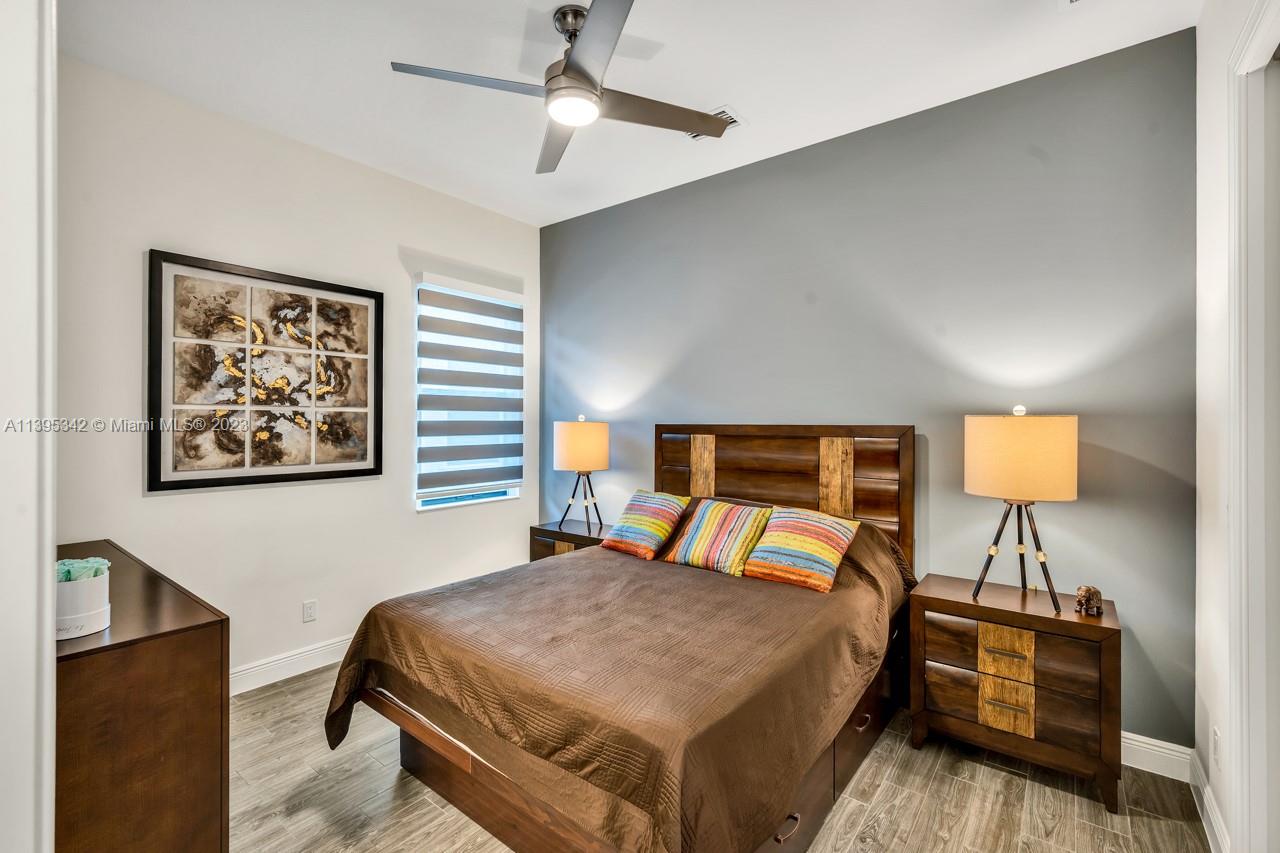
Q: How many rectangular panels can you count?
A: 9